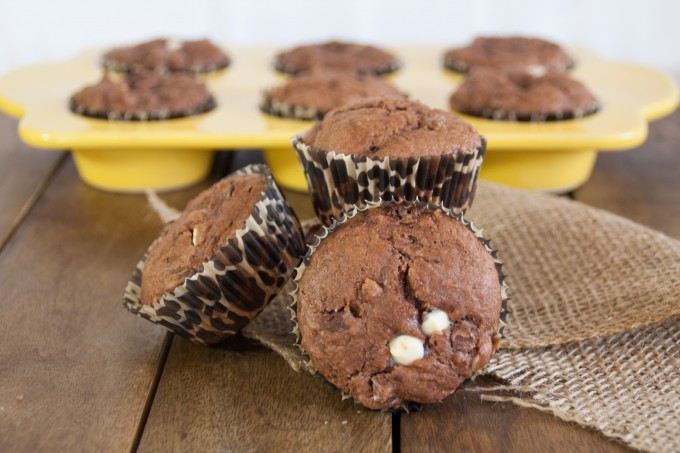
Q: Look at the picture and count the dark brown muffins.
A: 9